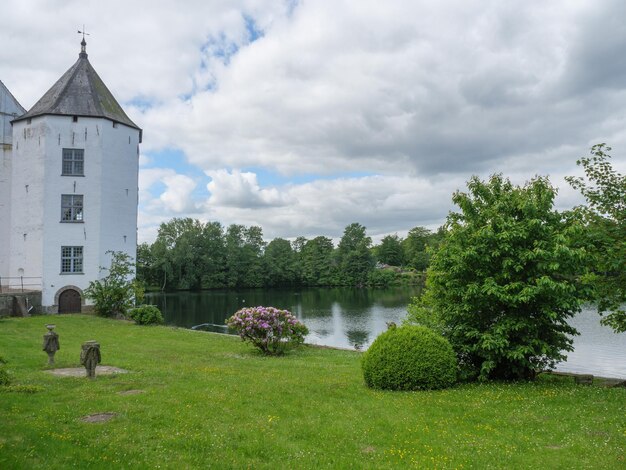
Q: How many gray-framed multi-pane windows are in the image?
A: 3